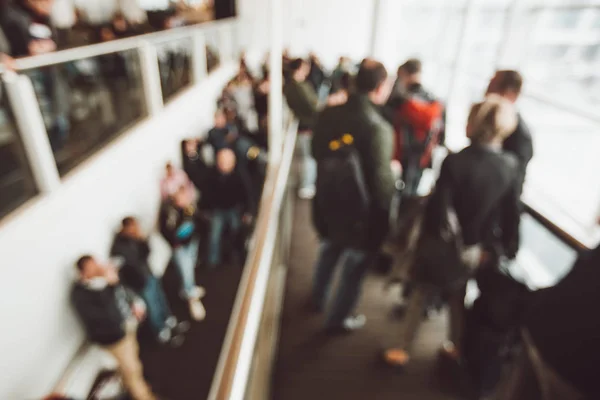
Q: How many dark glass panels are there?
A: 4